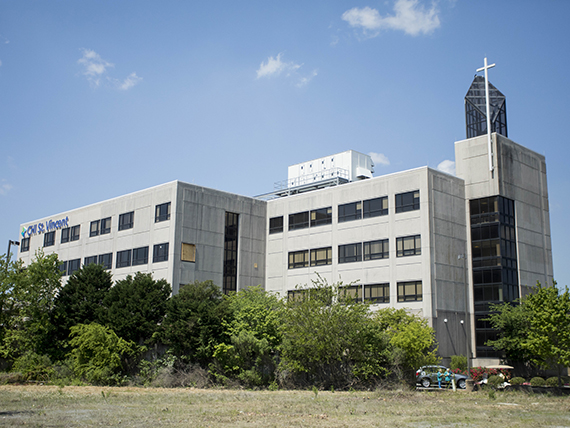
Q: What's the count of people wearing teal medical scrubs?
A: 2